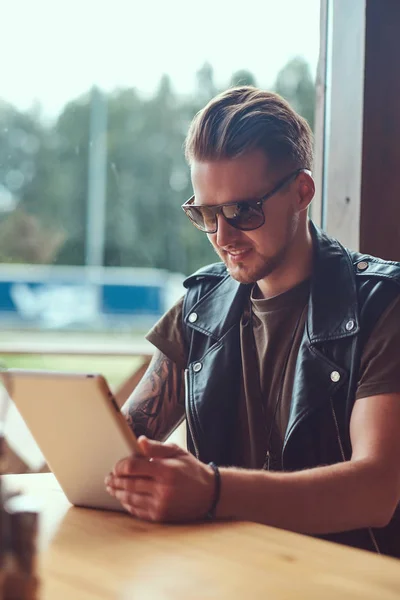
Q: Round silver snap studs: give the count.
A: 5